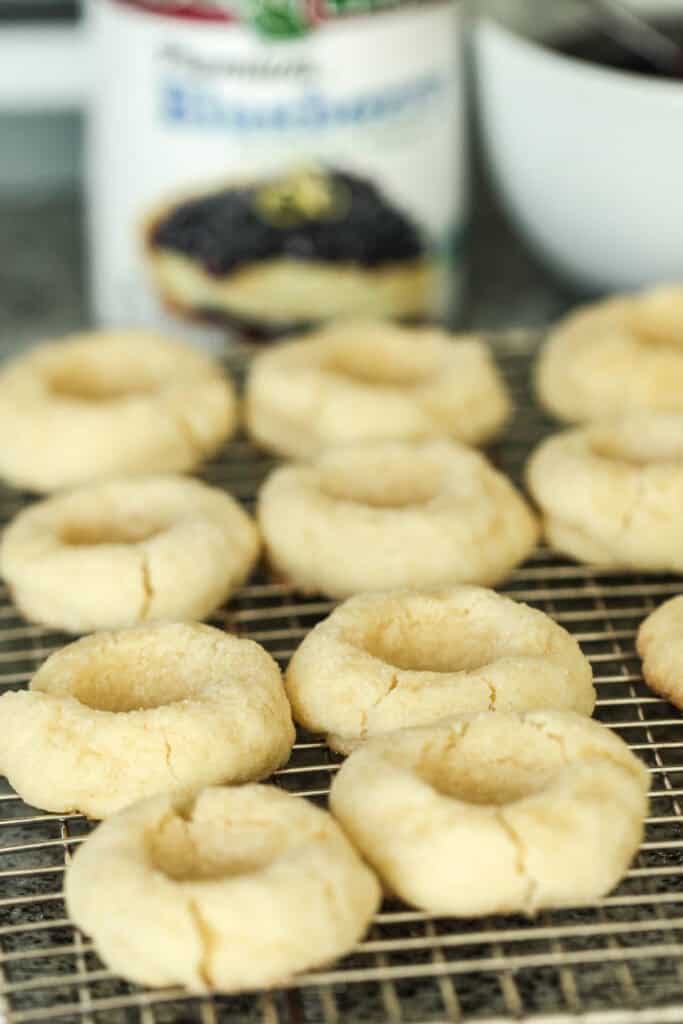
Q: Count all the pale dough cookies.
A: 11